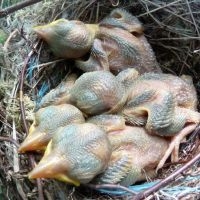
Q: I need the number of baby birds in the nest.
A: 4